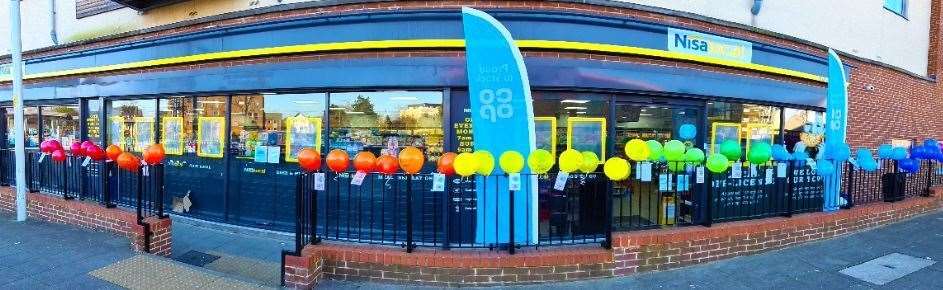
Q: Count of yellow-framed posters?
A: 9